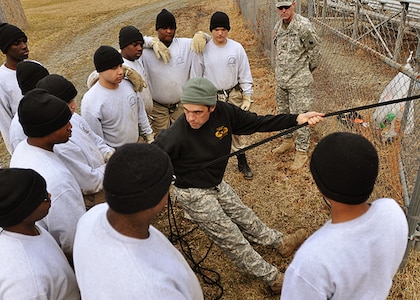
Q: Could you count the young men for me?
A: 11